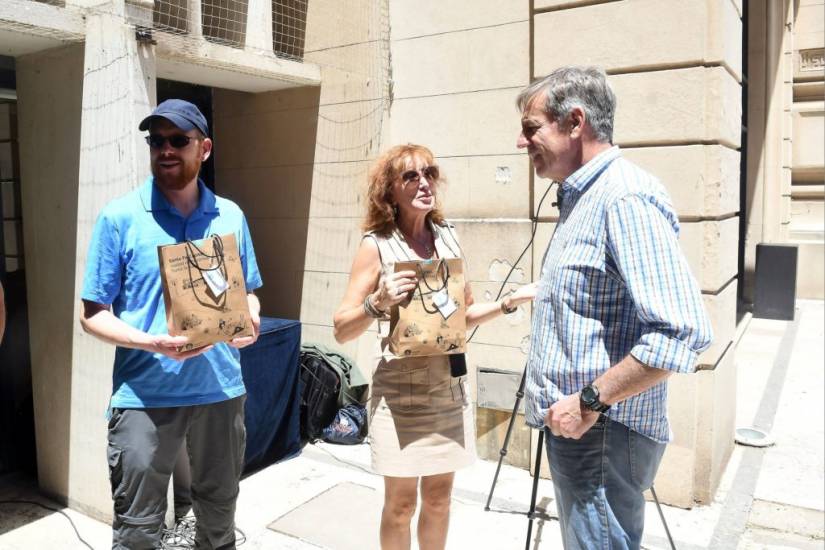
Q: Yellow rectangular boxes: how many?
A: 2